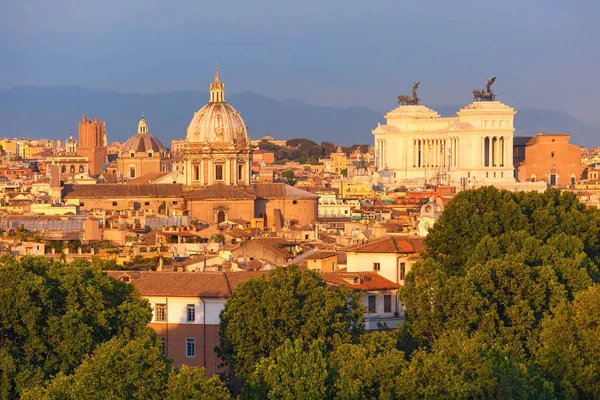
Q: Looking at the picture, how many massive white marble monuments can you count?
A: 1